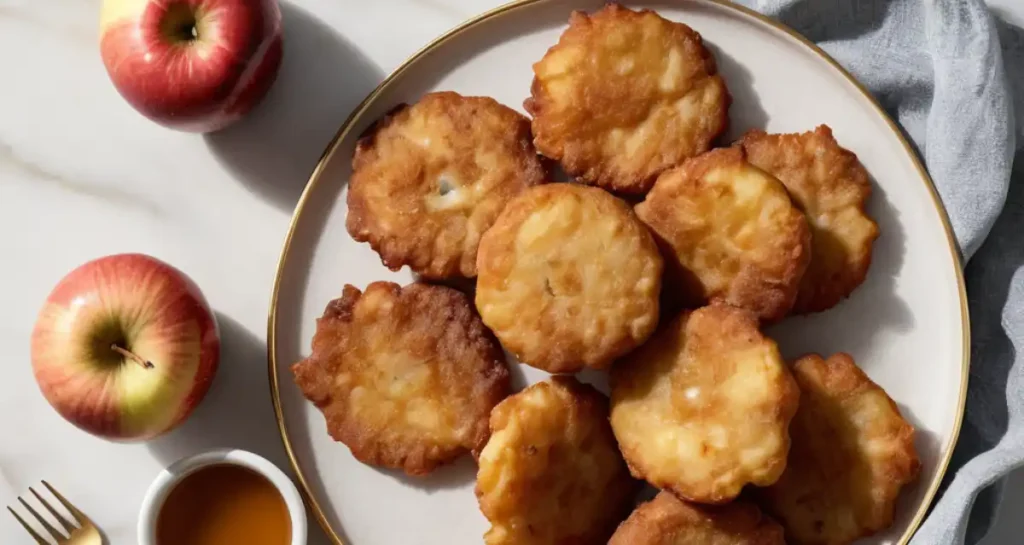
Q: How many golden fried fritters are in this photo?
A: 10